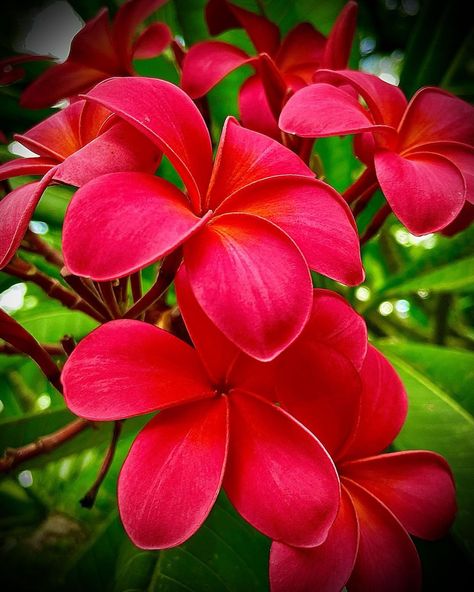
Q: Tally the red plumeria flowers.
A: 7